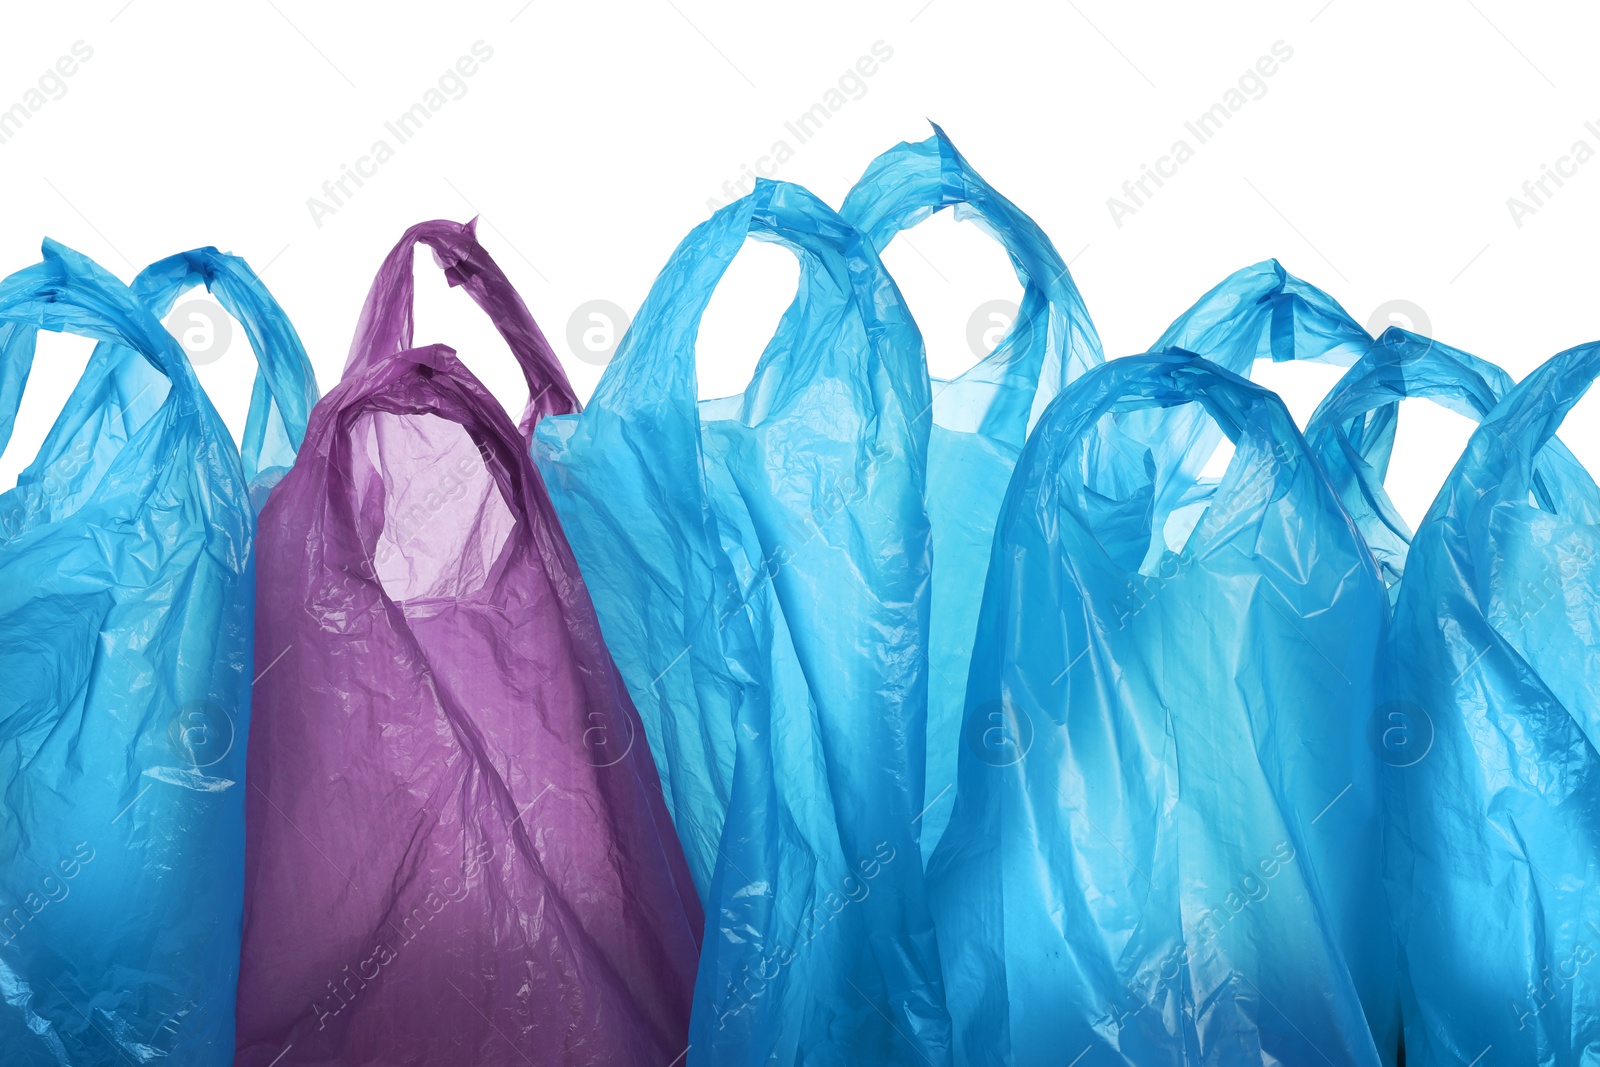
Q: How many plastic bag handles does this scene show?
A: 10